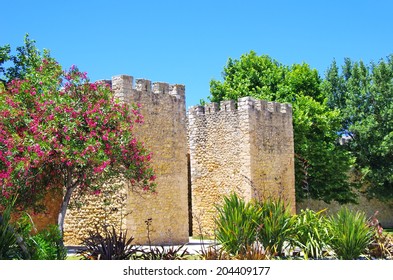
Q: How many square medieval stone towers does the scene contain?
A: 2